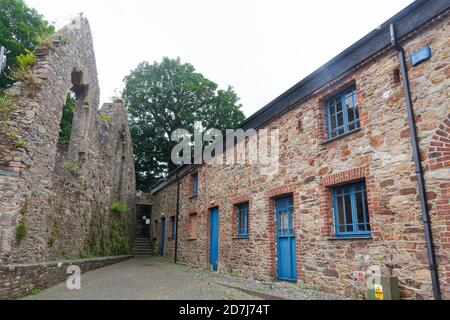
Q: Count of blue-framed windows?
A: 5